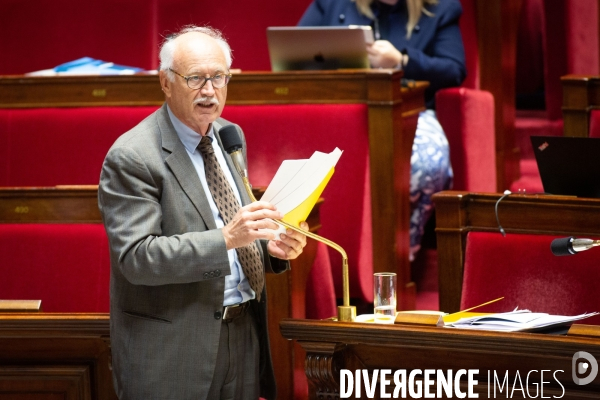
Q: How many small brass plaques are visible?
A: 3